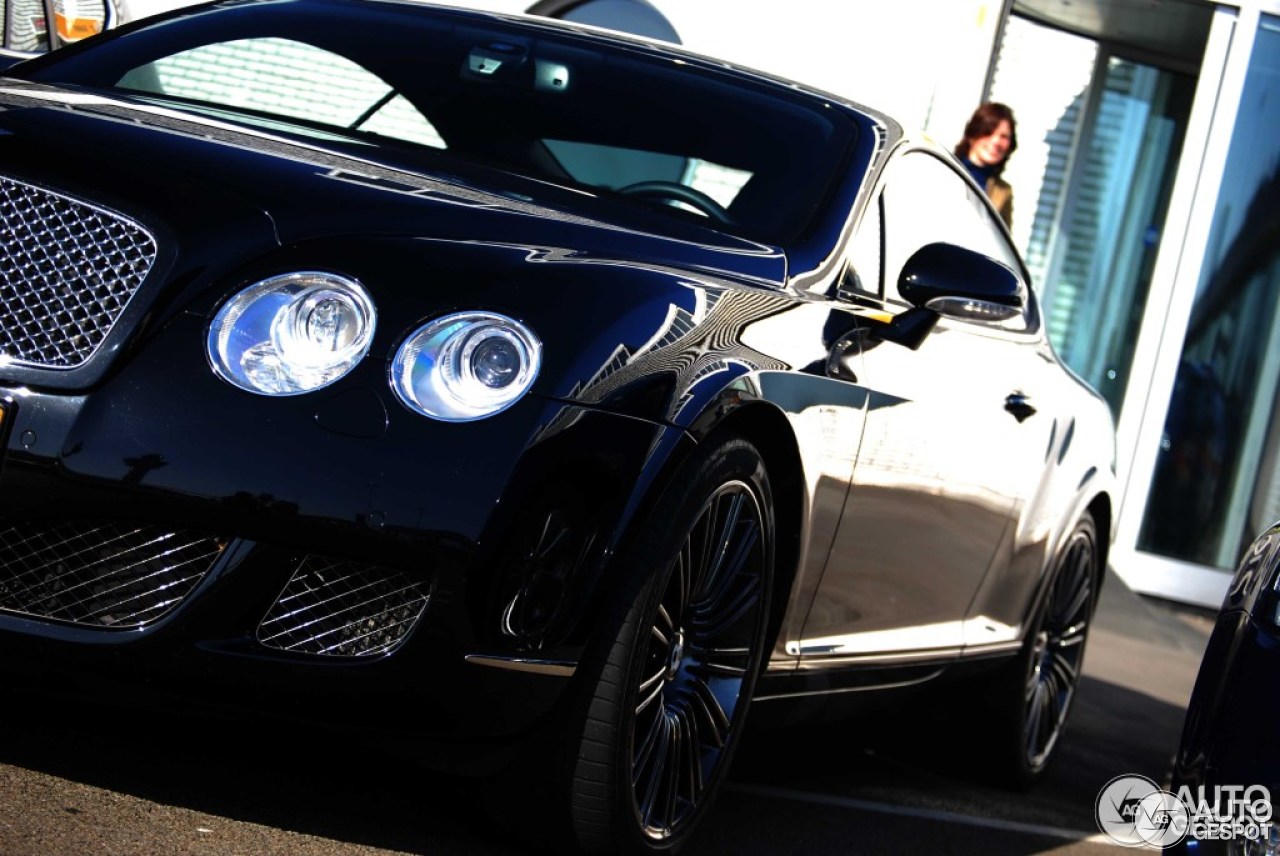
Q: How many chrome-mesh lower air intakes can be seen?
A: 2